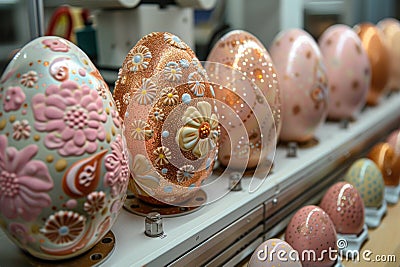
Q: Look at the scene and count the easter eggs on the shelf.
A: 13